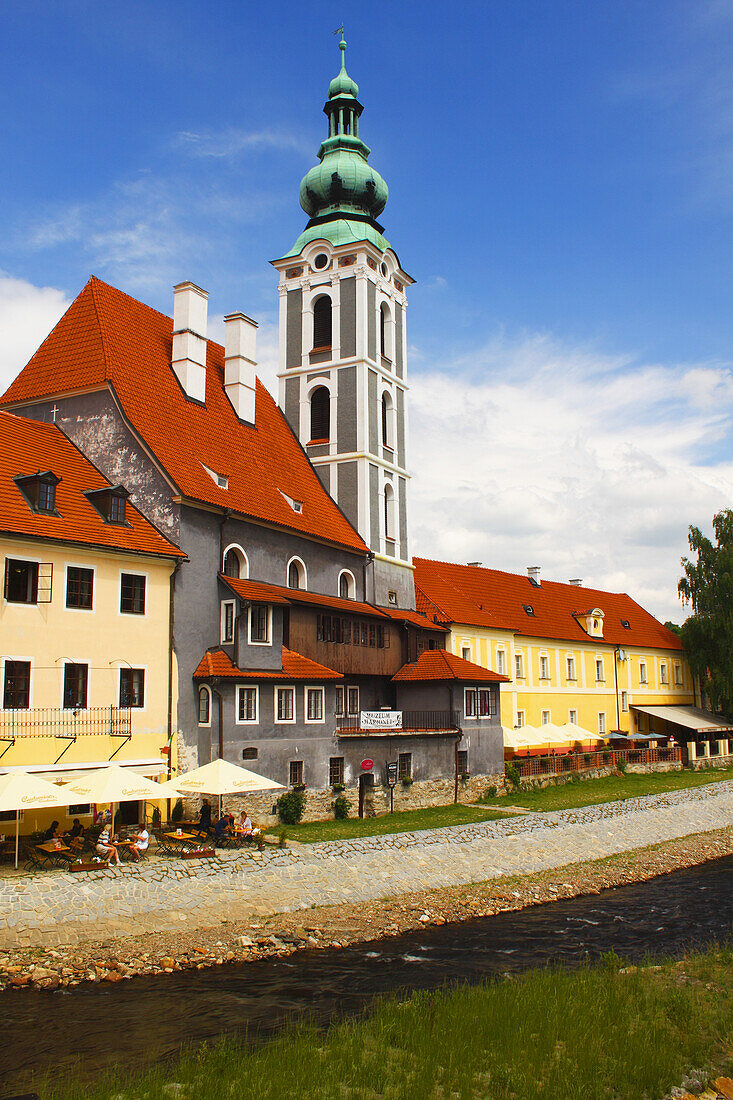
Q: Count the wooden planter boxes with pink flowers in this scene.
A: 2